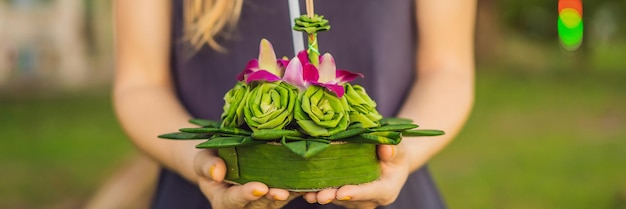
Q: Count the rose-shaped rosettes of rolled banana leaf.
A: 4